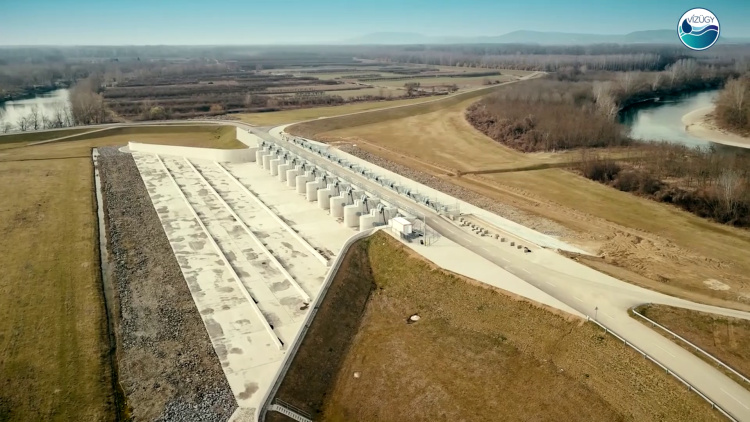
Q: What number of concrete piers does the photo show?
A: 11